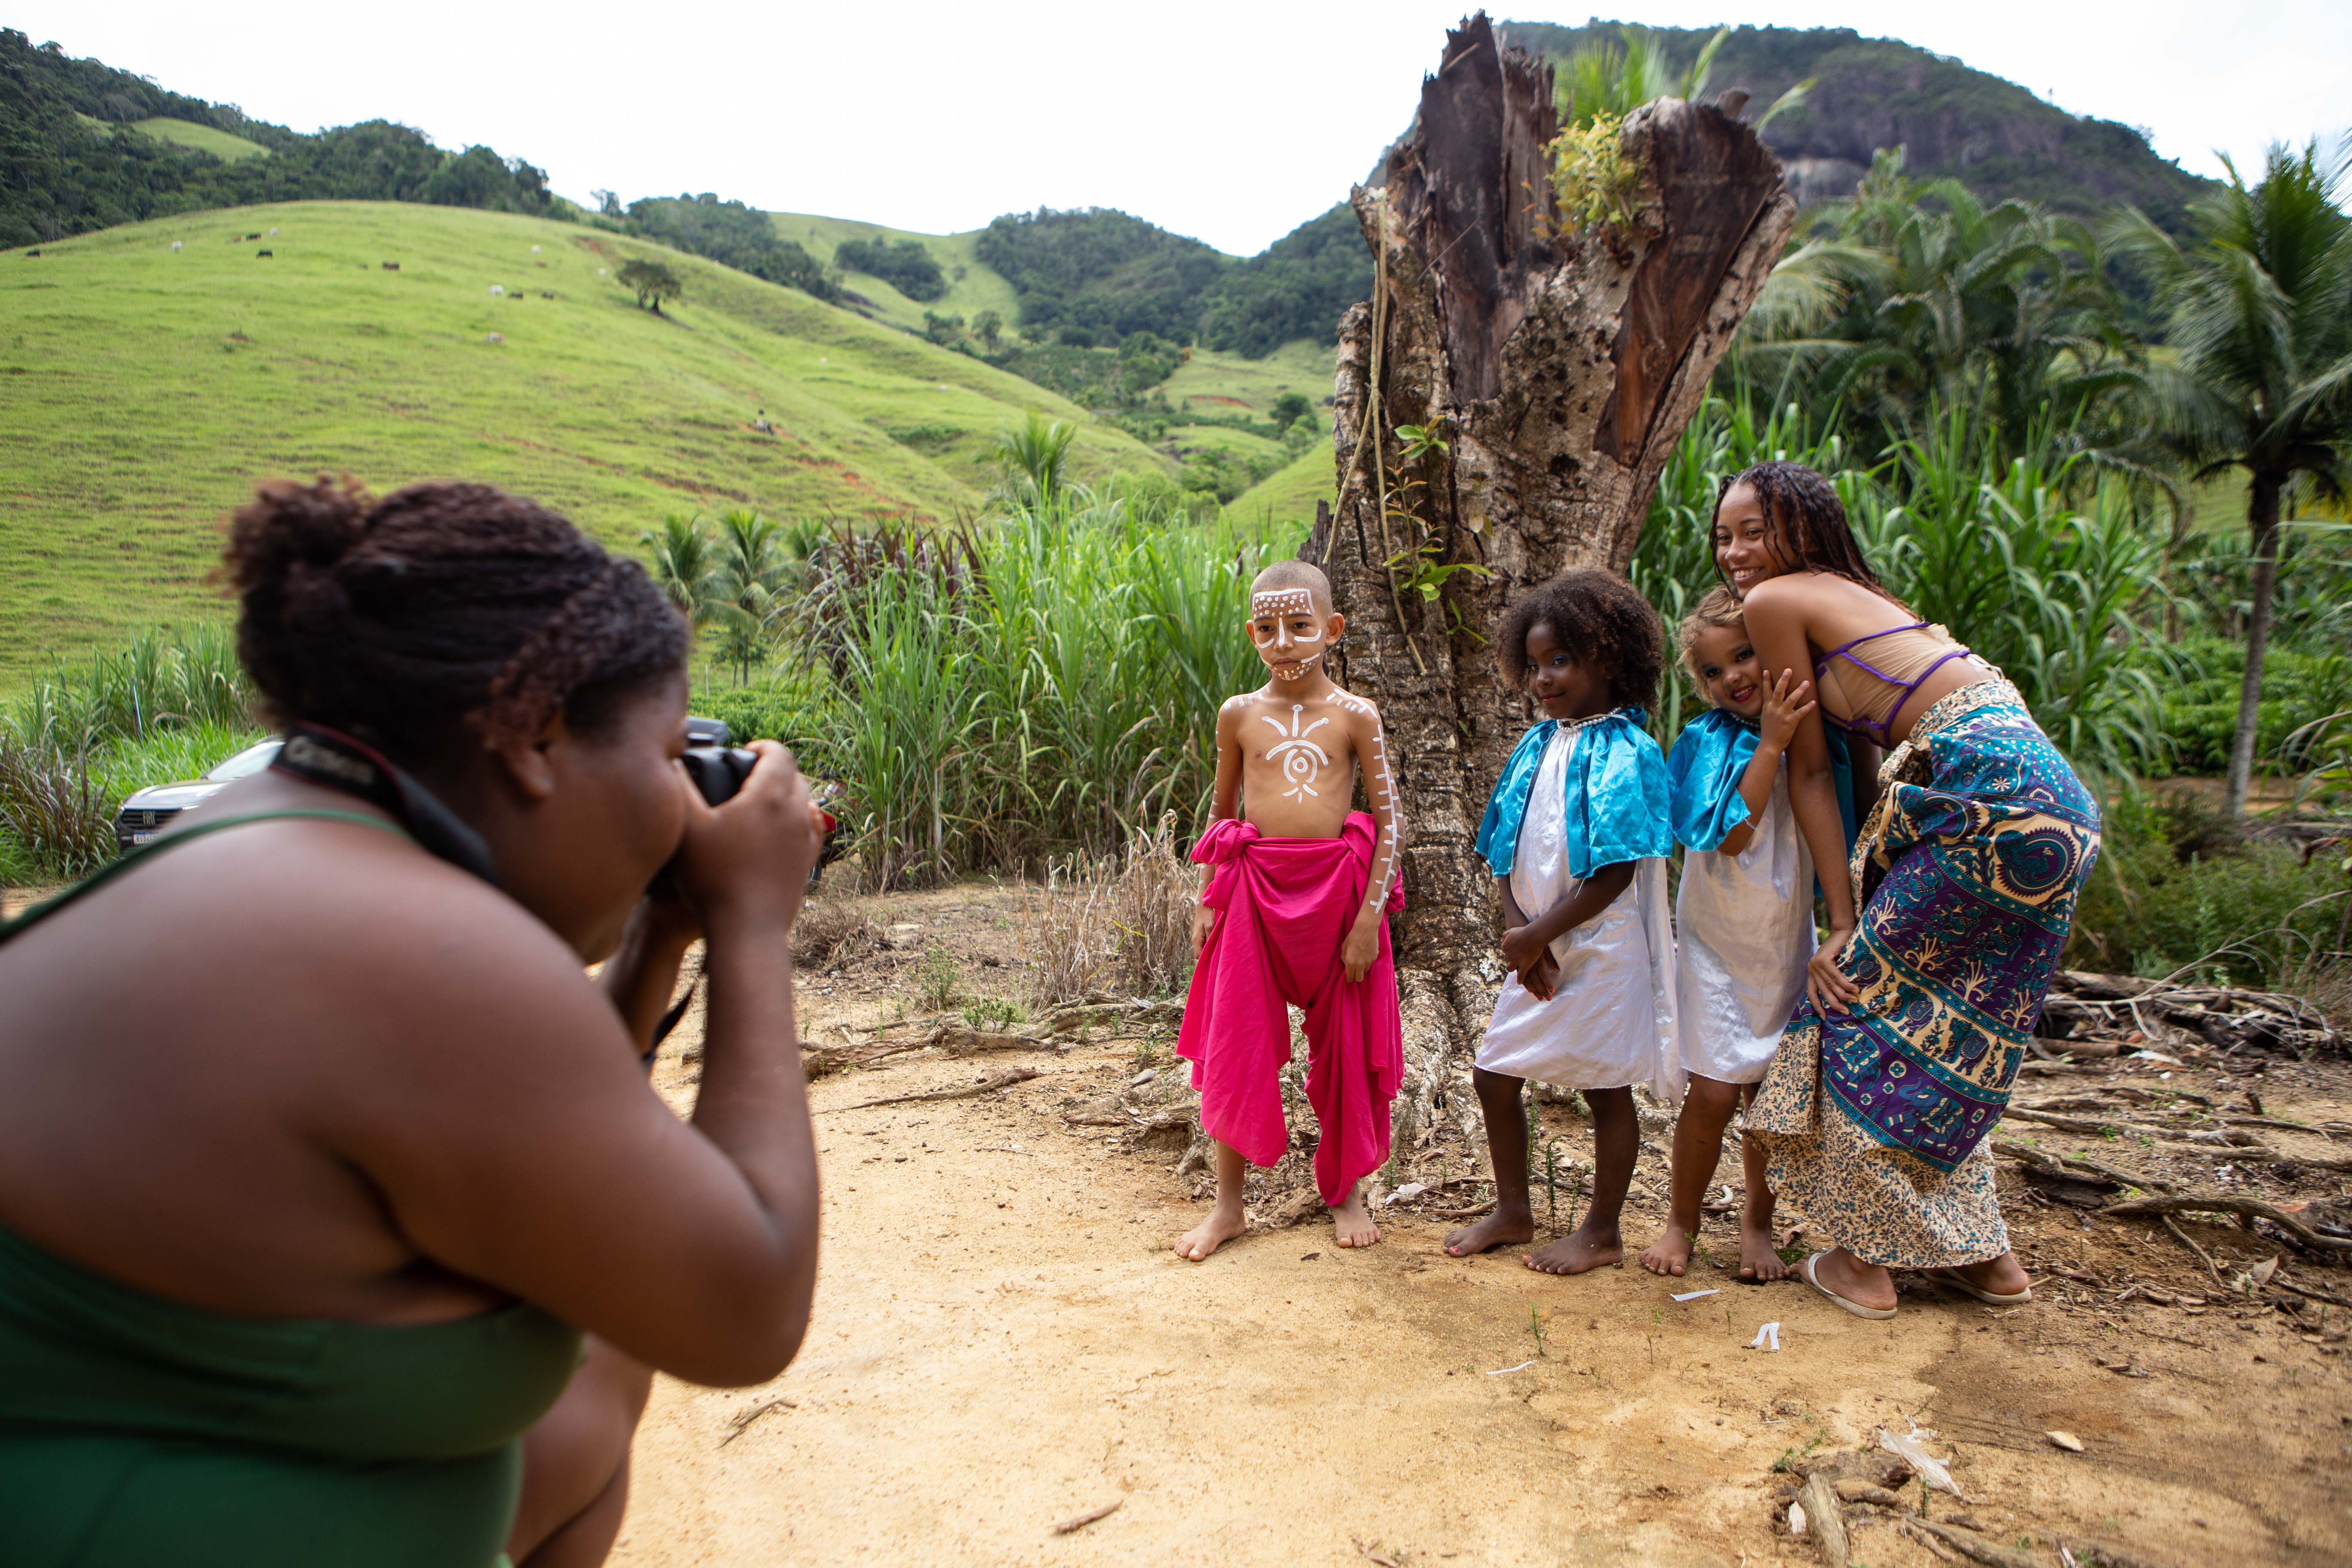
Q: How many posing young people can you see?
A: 4